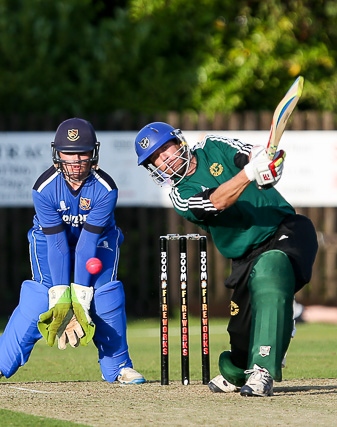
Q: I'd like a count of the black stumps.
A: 3